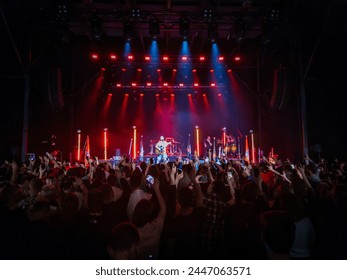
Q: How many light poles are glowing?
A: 6